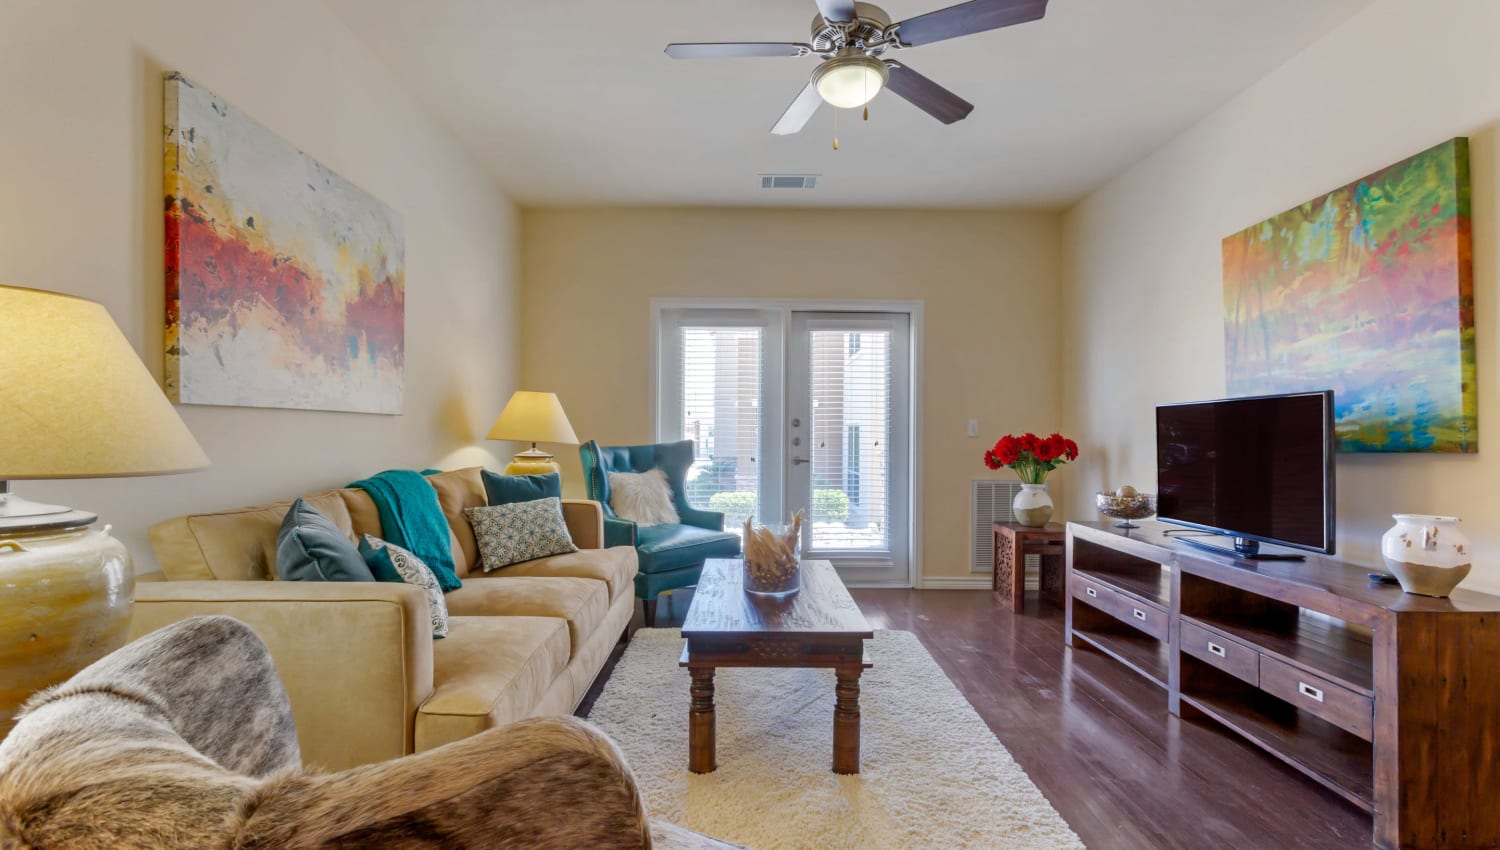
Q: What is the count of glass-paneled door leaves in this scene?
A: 2